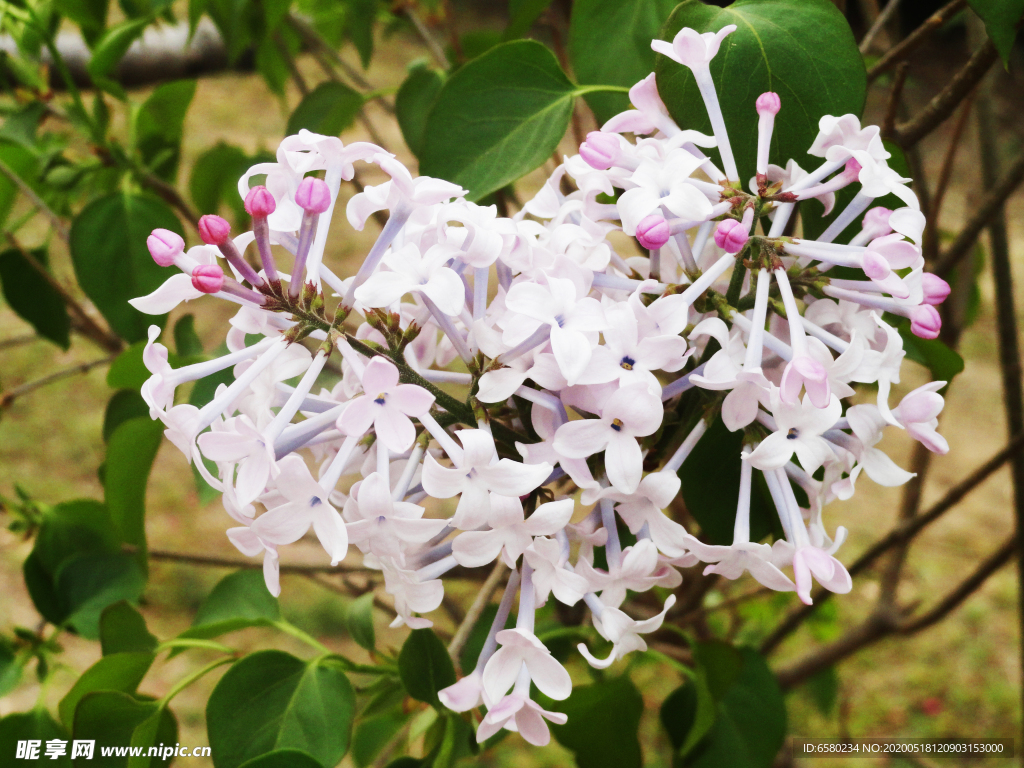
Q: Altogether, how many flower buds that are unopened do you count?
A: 13